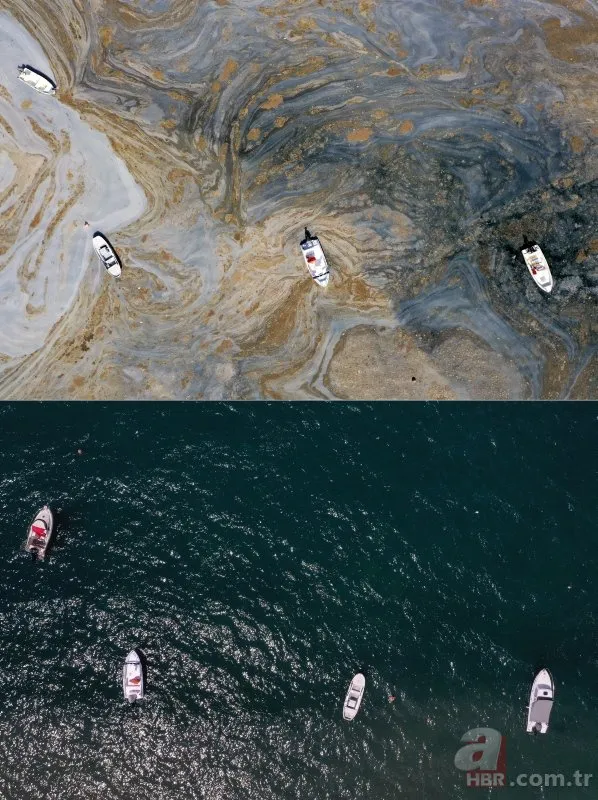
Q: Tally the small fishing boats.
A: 8